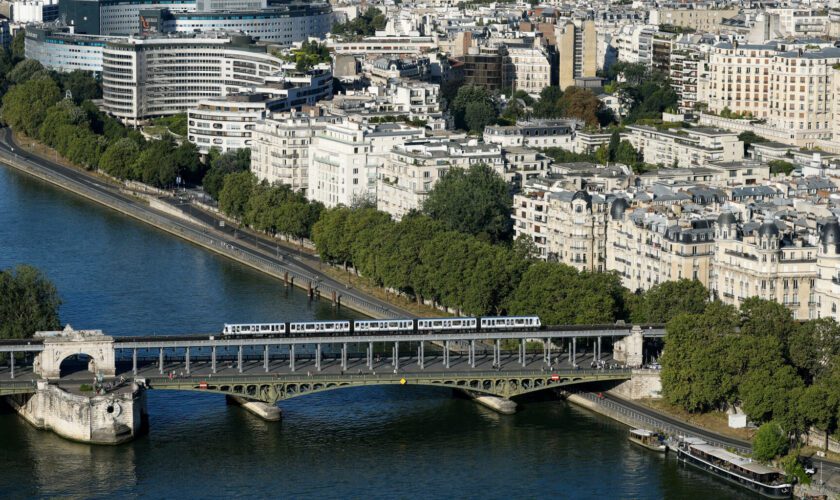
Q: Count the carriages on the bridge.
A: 5